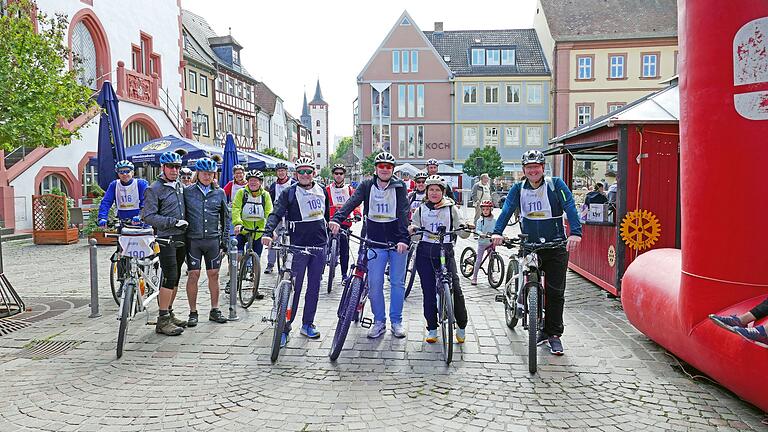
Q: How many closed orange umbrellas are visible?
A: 0